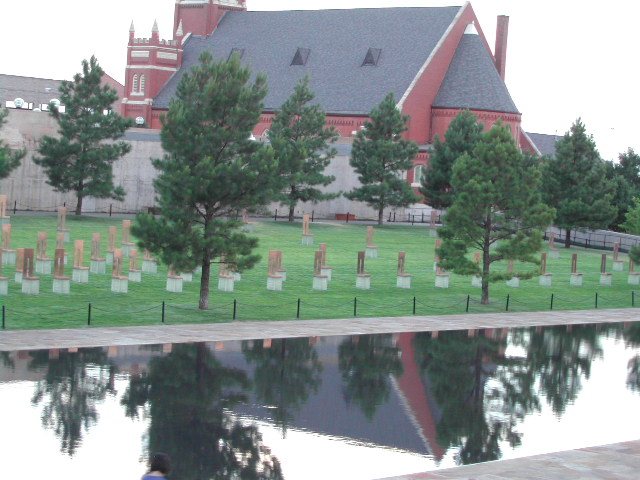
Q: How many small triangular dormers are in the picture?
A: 3